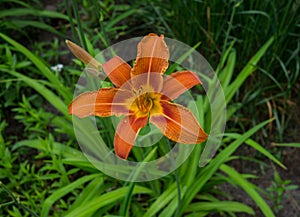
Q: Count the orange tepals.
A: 6